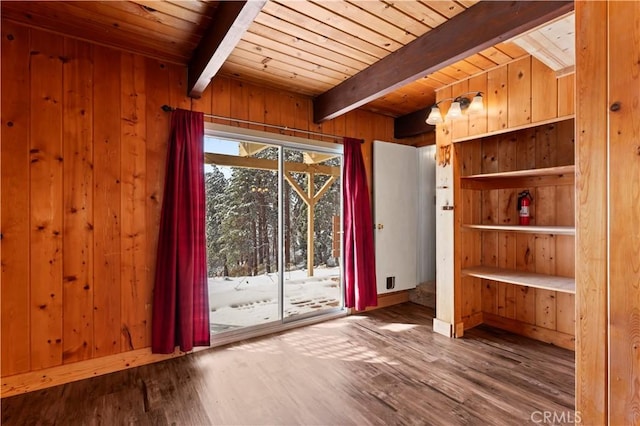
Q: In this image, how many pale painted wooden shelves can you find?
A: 3